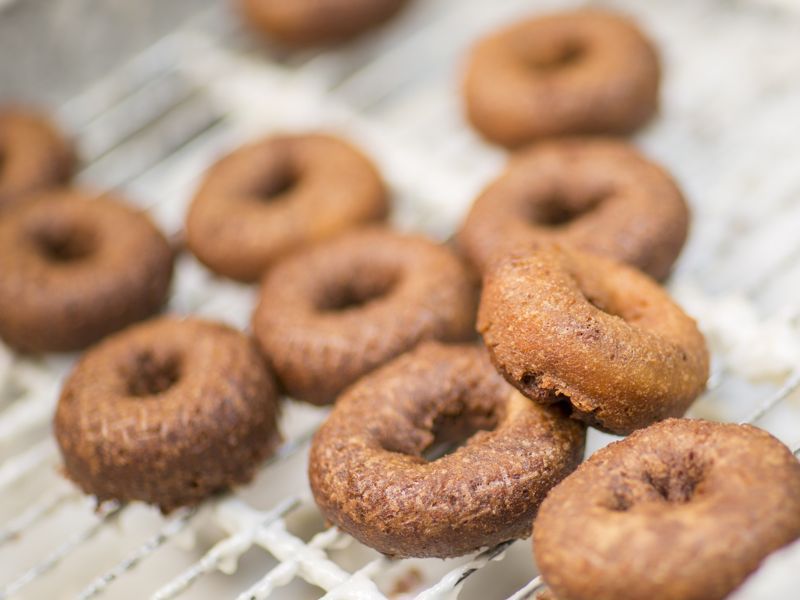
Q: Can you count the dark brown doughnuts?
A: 11